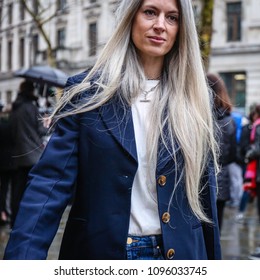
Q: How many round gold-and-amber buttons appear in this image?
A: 3